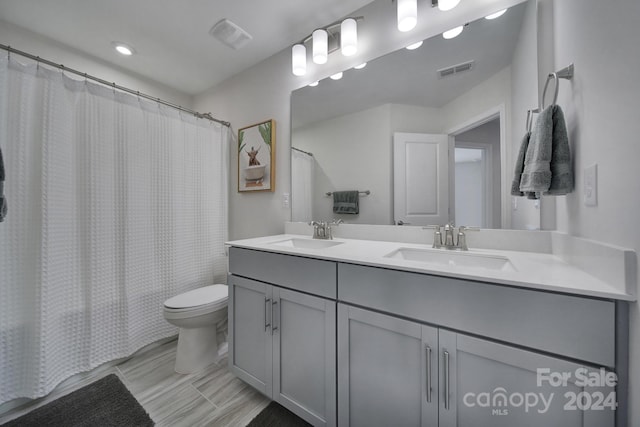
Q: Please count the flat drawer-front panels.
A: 2